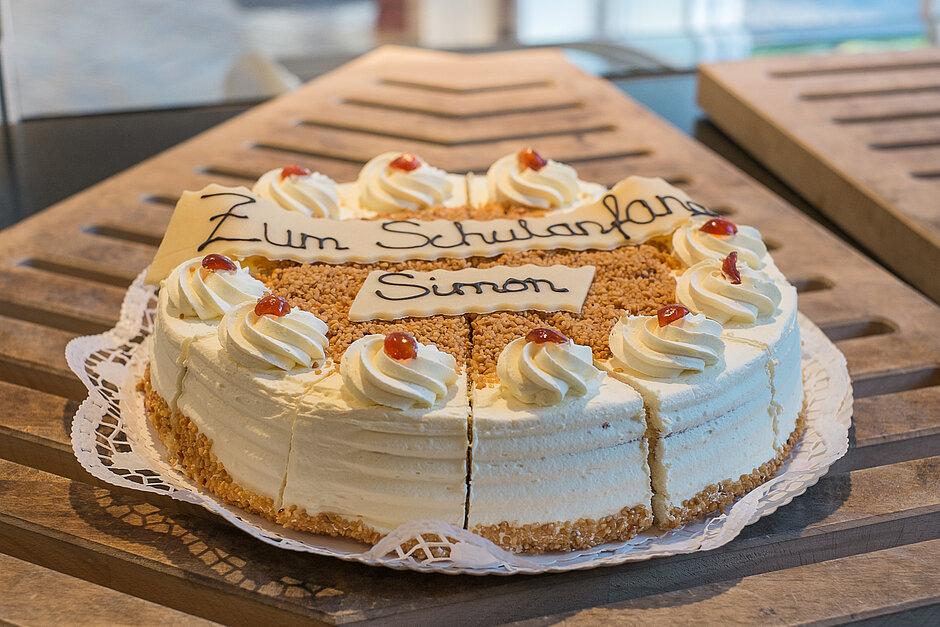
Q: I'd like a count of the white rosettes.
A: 10